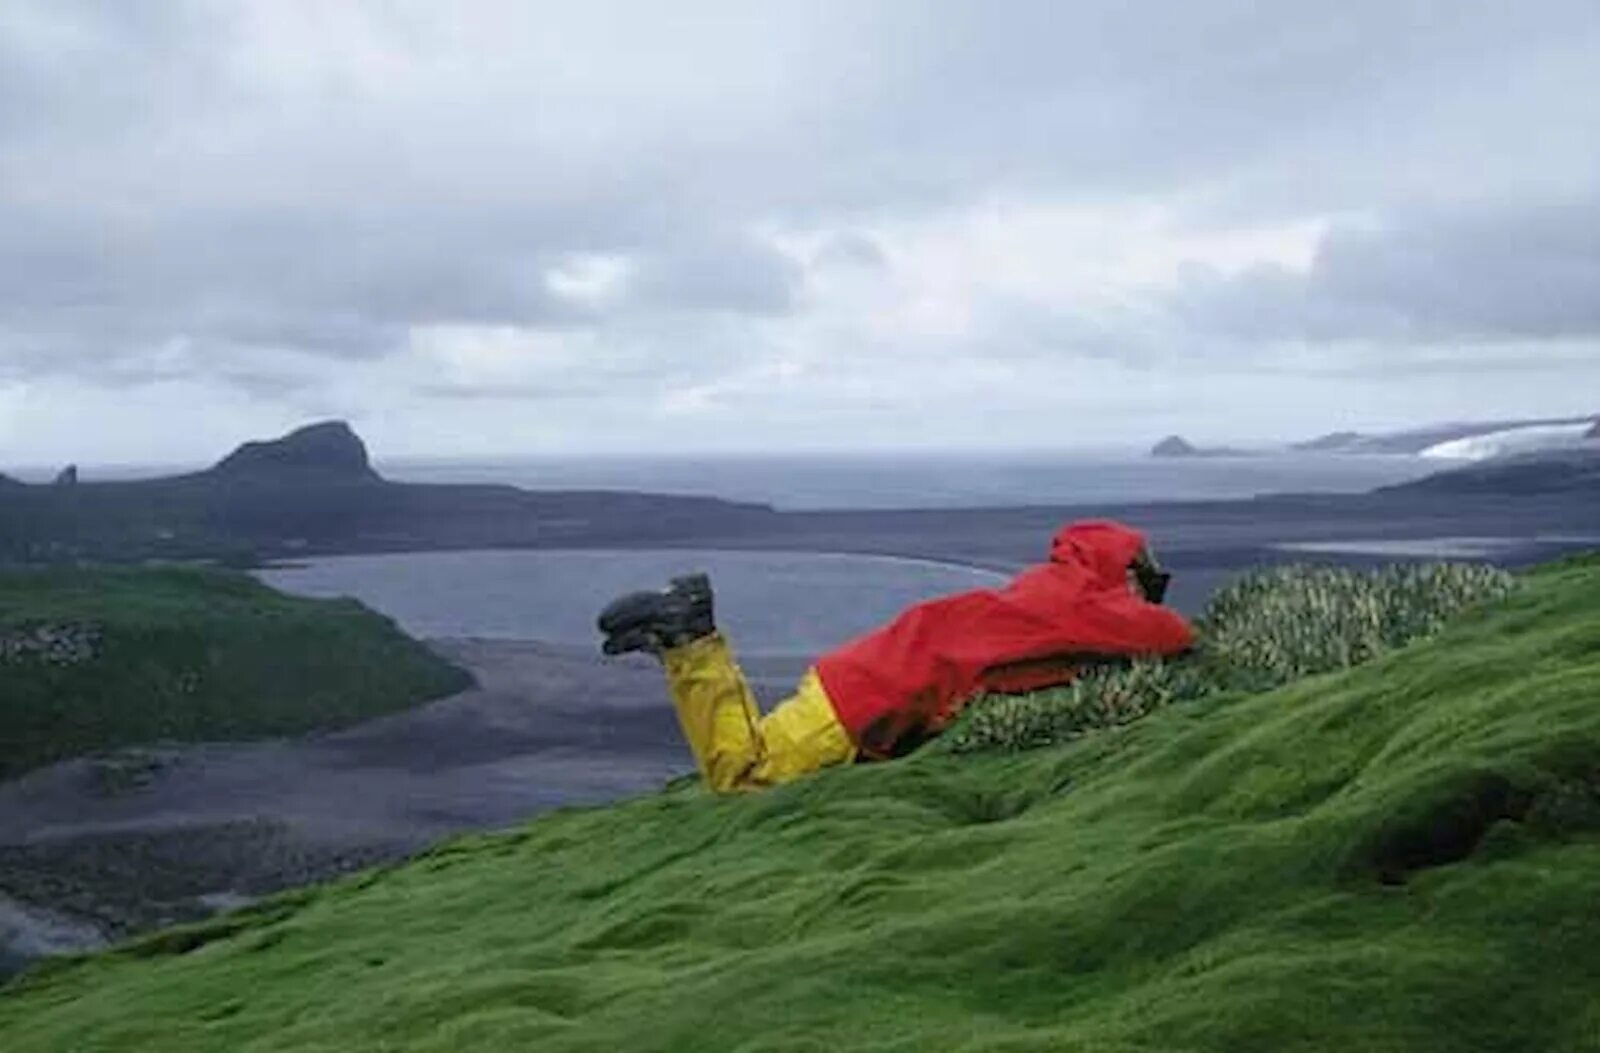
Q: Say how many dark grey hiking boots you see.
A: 2